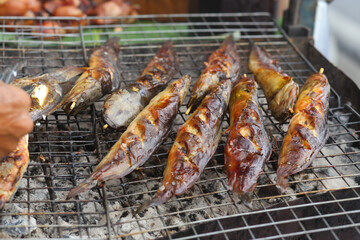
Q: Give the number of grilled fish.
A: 10